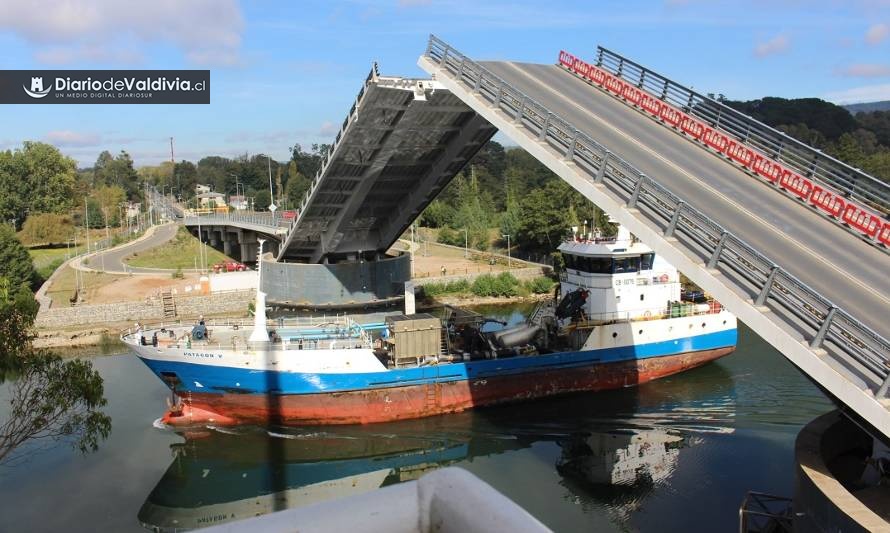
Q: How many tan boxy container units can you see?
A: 1